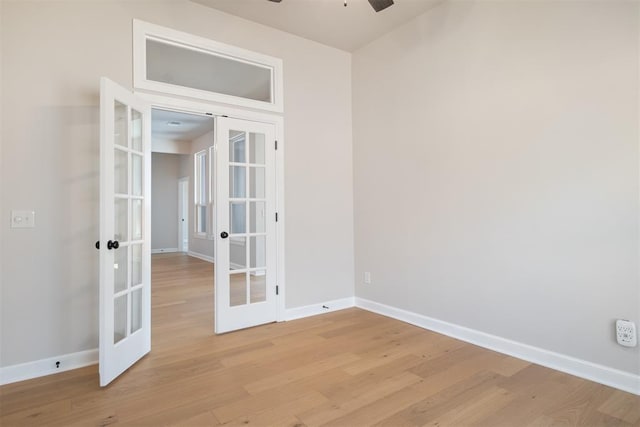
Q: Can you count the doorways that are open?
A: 1